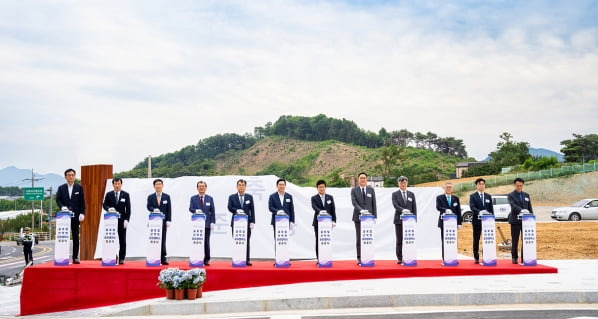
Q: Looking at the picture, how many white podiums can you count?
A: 12